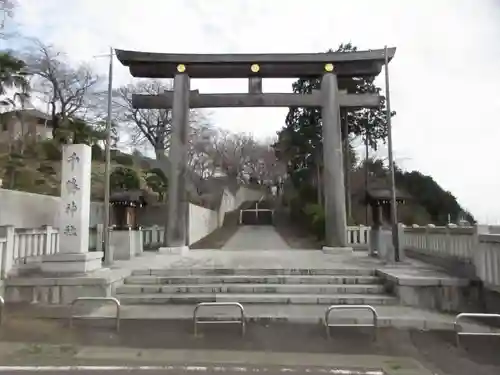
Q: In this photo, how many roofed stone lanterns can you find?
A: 2